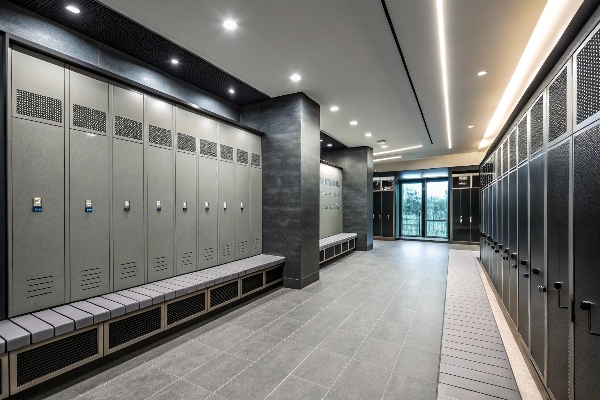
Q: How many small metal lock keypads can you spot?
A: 8